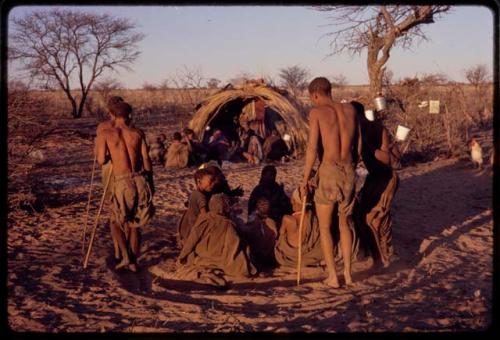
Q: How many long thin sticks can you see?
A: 3